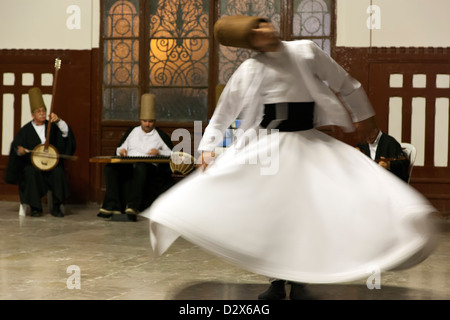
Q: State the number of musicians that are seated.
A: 3